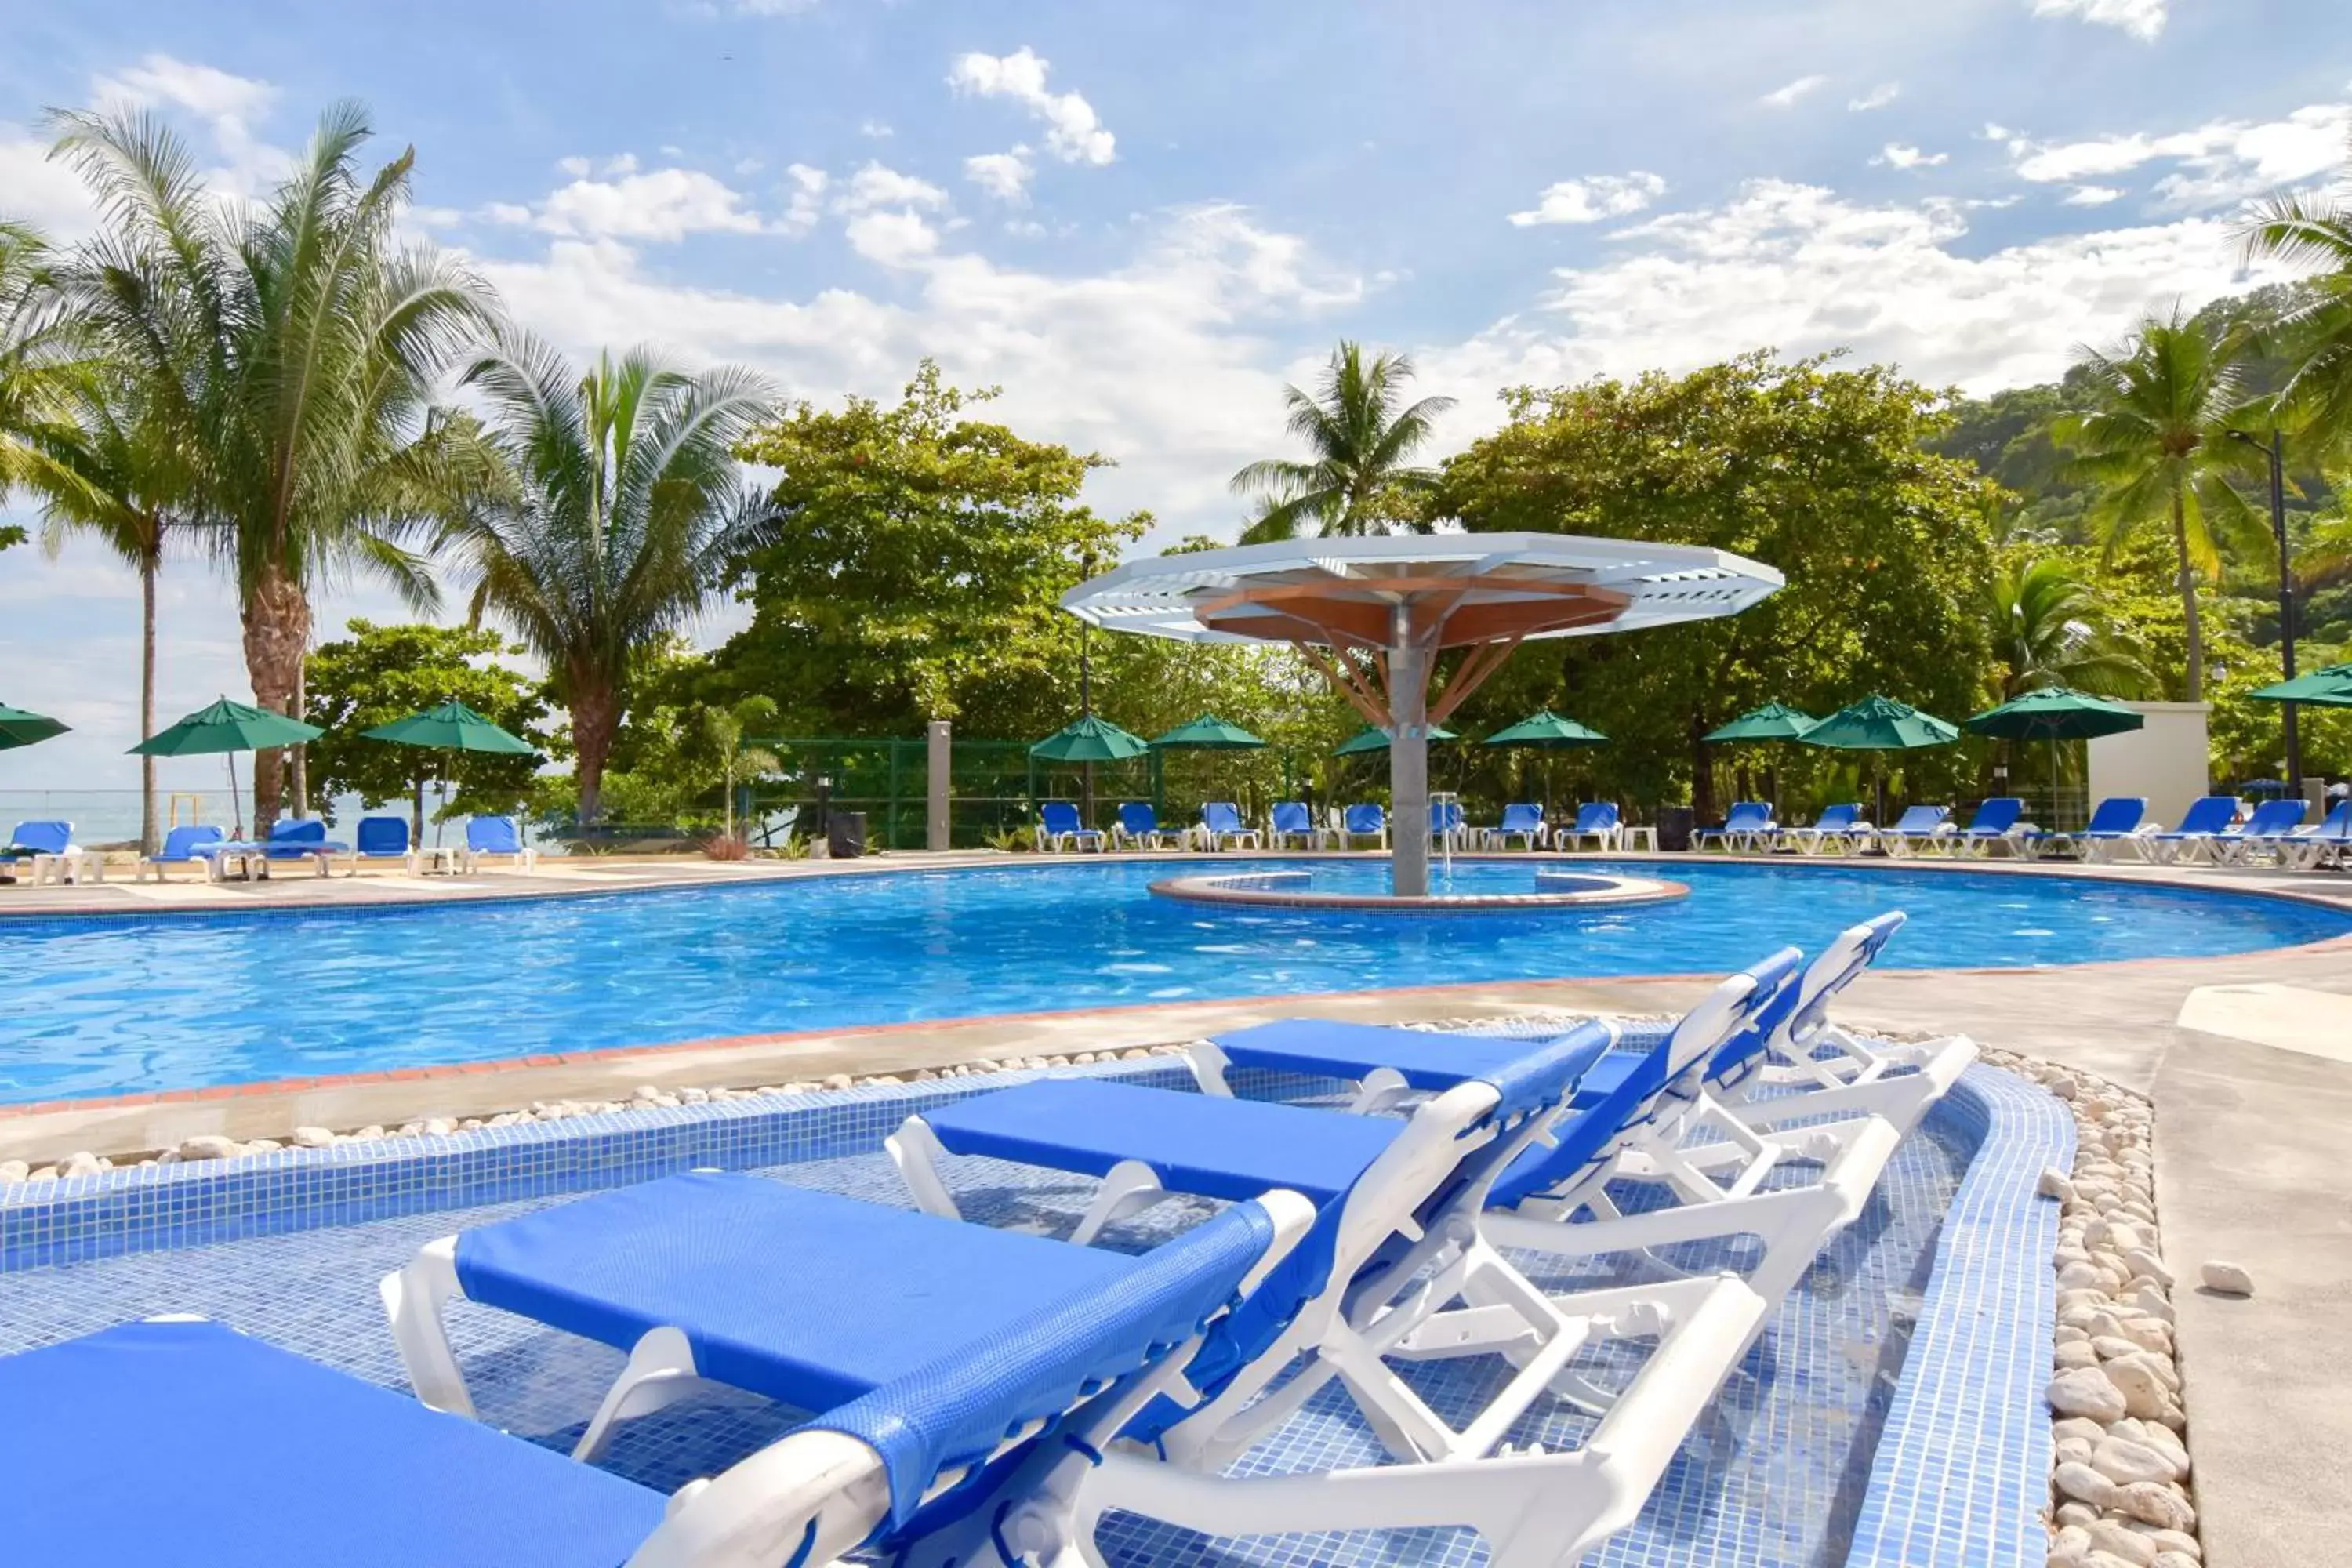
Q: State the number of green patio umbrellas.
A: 11